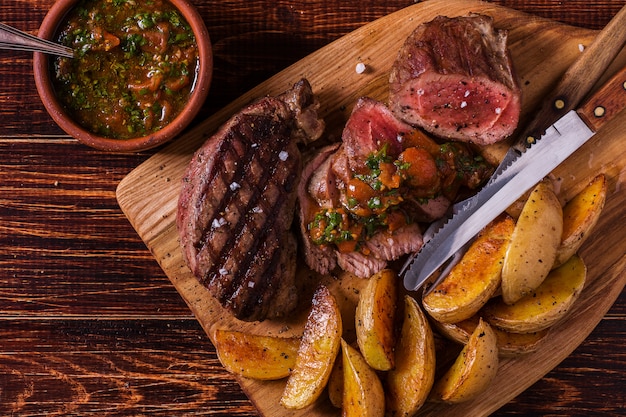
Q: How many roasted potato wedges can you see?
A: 12